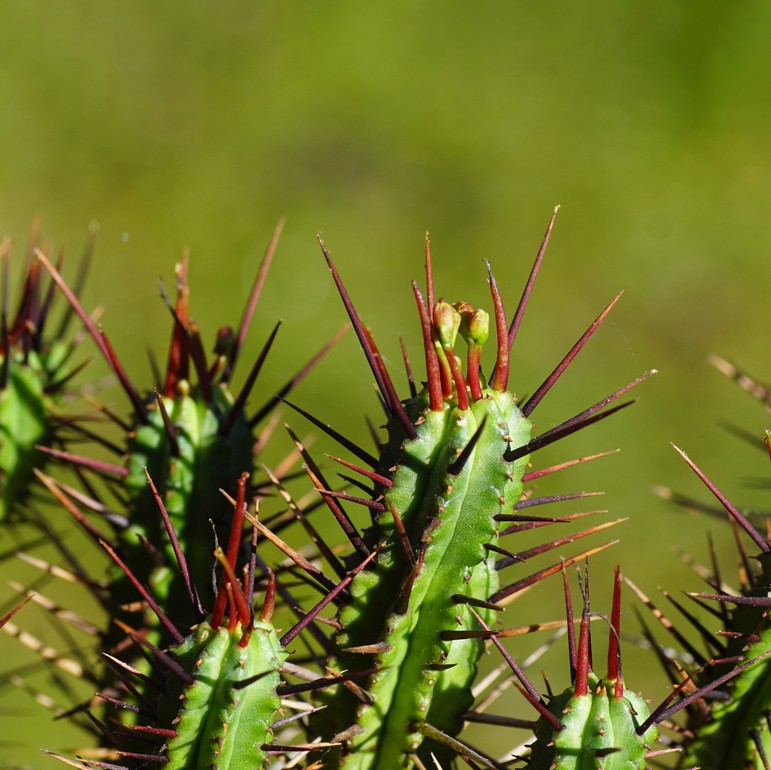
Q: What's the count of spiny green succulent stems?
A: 6